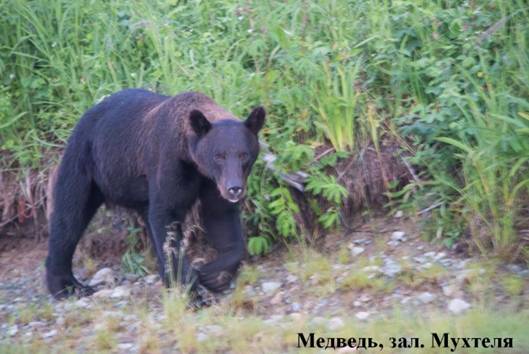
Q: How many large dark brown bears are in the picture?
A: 1